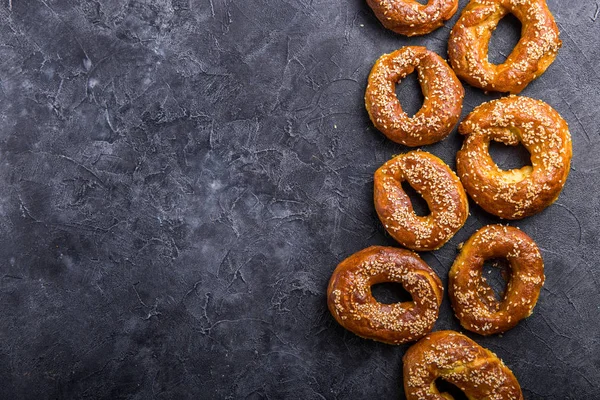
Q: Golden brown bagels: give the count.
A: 8